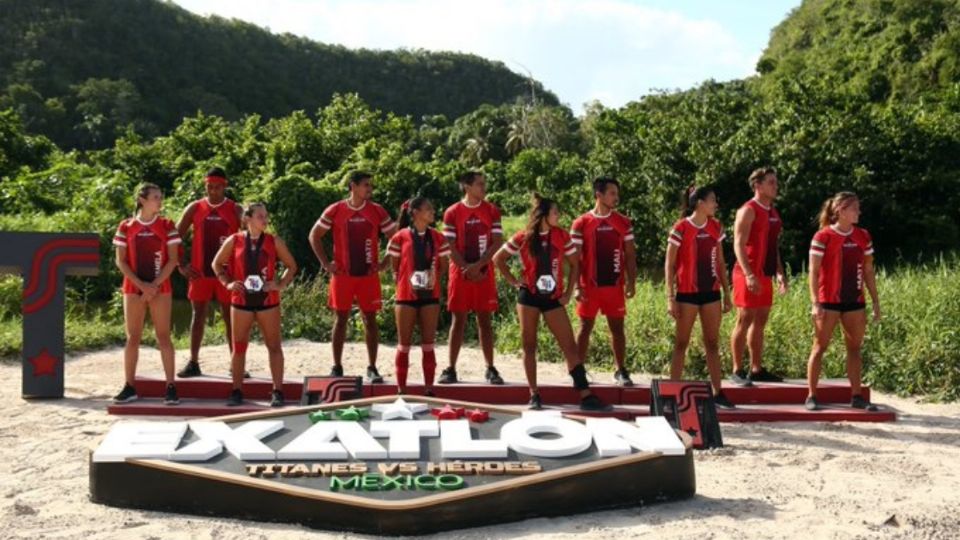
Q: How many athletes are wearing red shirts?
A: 11